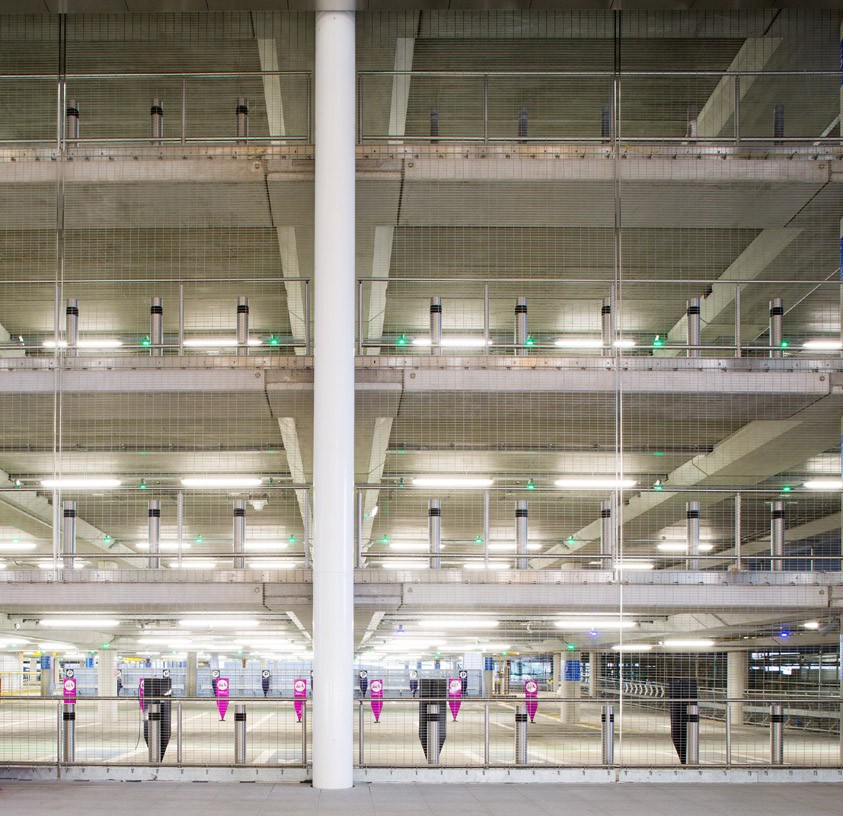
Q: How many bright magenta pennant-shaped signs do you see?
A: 7